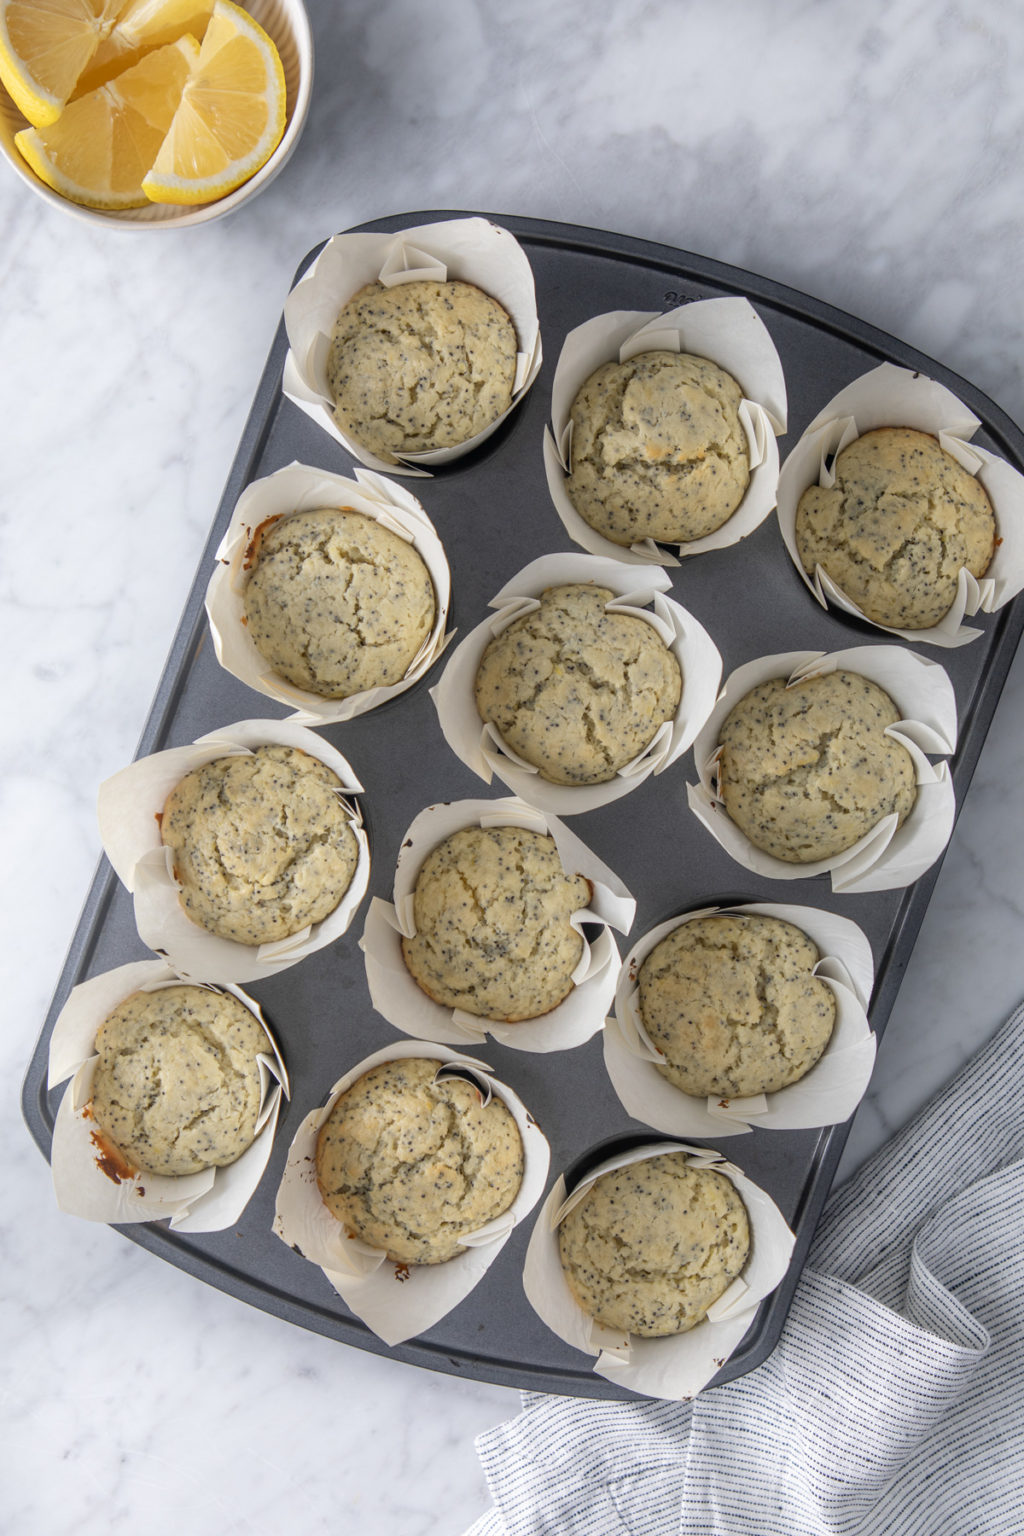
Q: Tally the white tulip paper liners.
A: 12